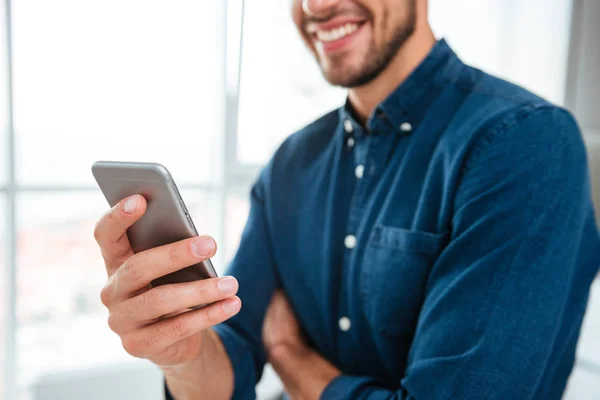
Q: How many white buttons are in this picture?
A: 6